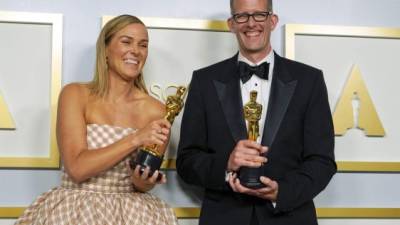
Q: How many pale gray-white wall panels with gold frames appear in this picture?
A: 3